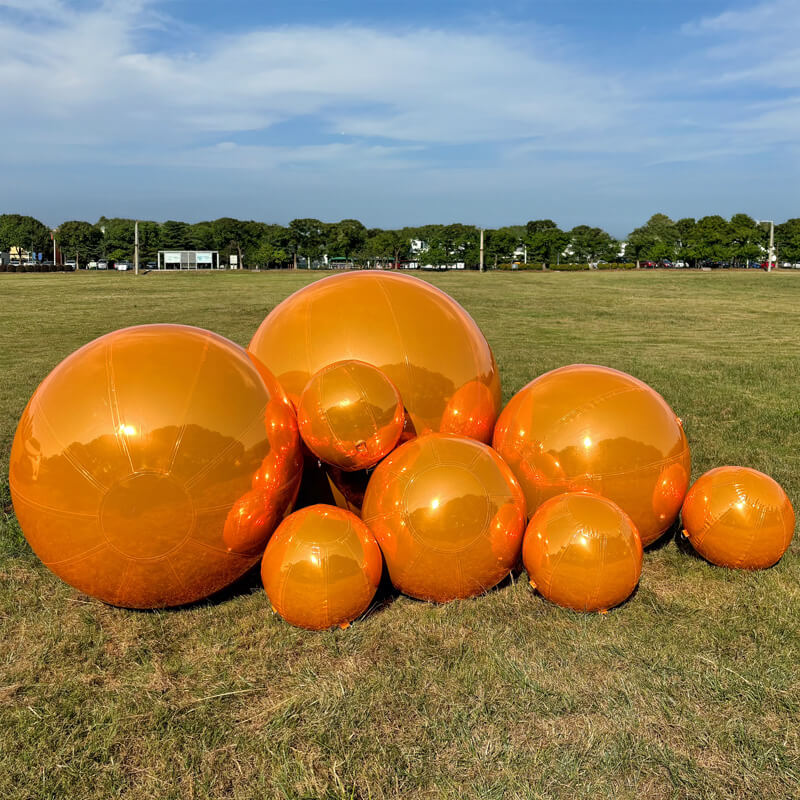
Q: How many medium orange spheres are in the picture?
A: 2